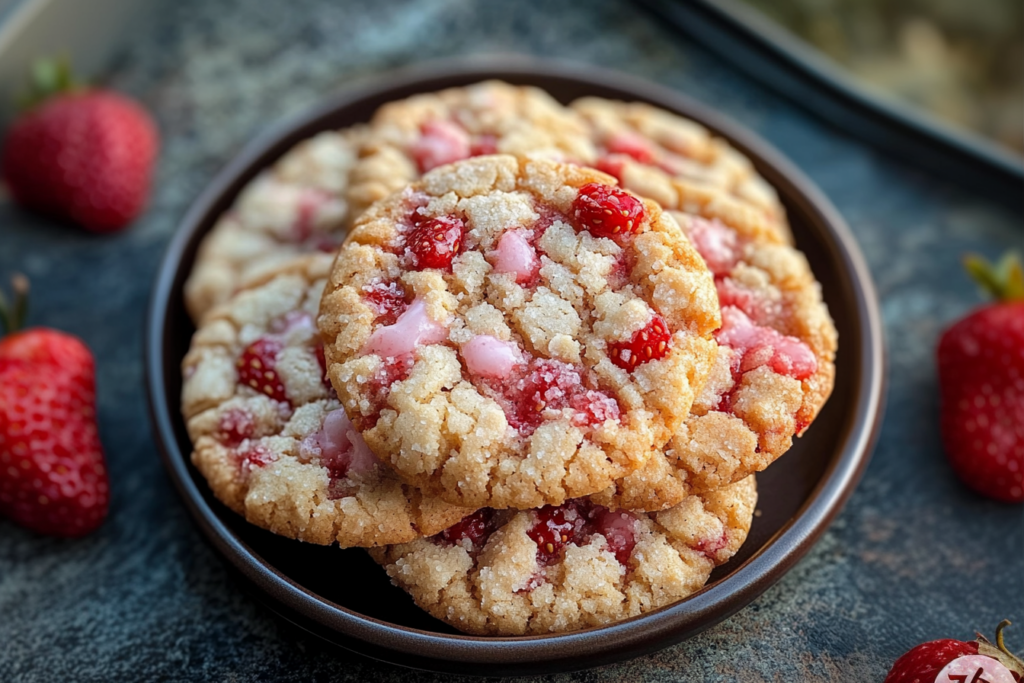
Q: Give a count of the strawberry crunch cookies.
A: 7